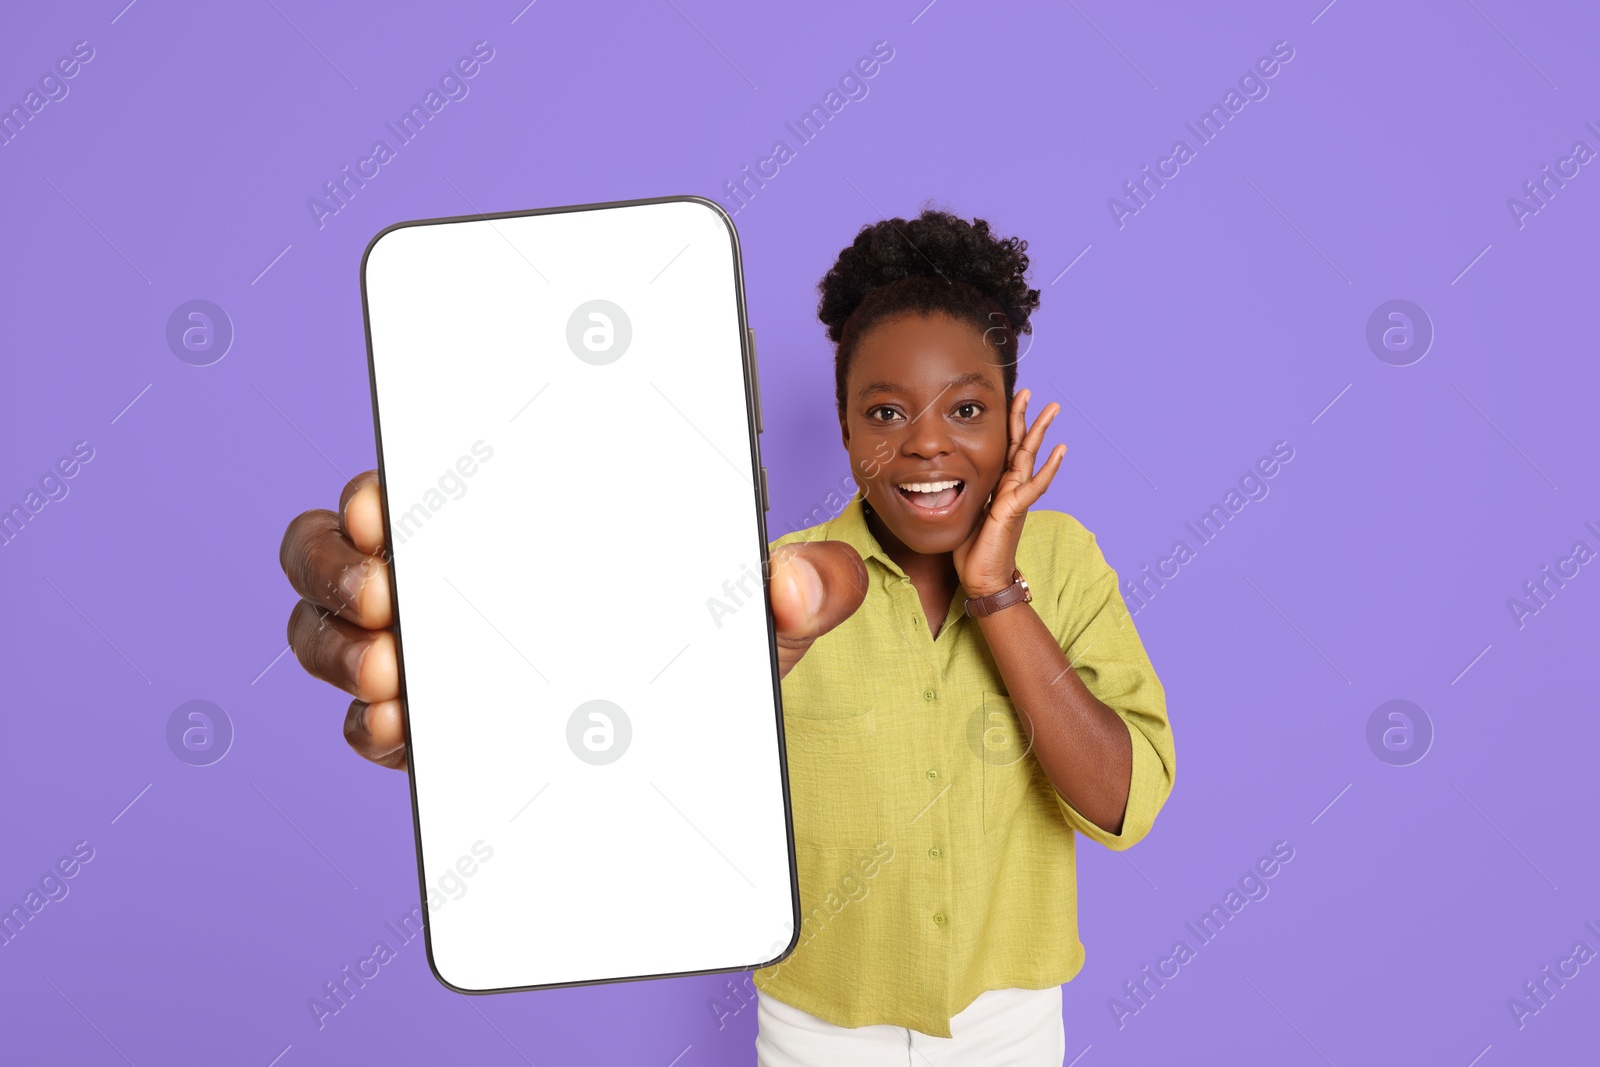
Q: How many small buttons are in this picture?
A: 4